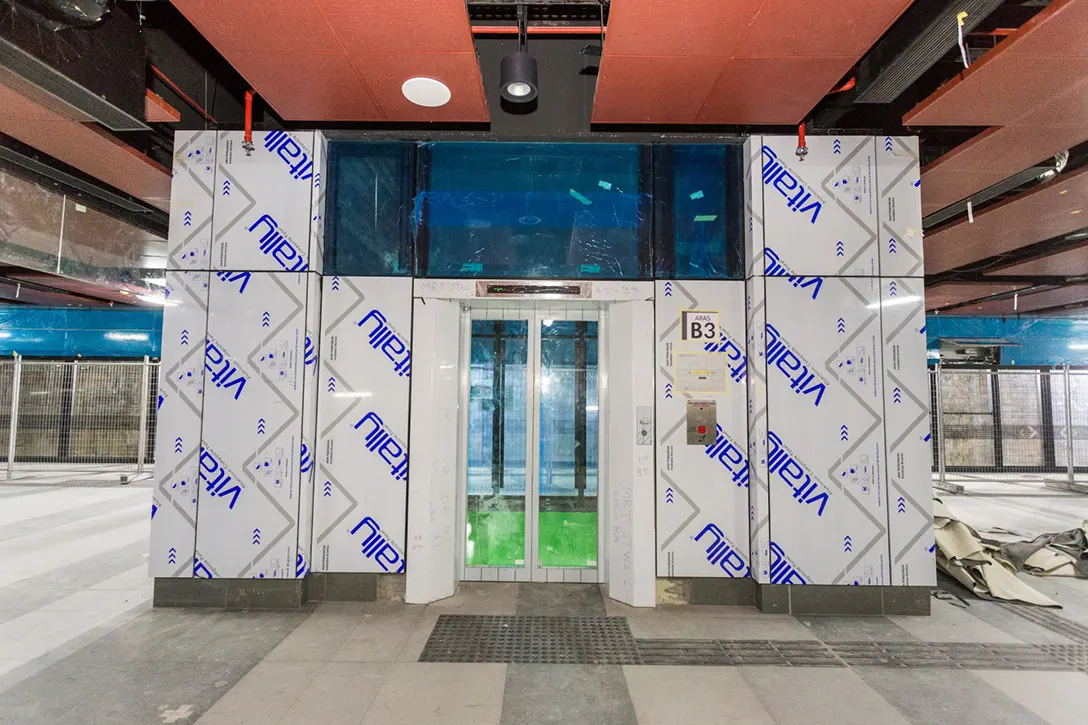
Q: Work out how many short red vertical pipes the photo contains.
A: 2